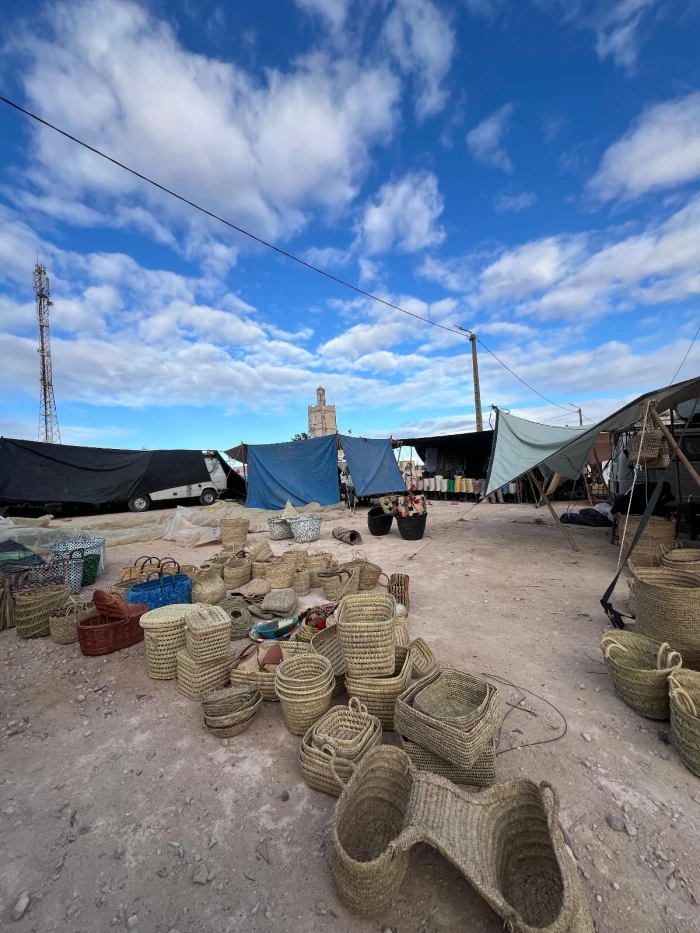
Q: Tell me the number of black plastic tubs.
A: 2